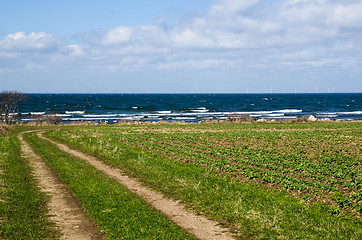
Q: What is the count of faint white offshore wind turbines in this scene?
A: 6